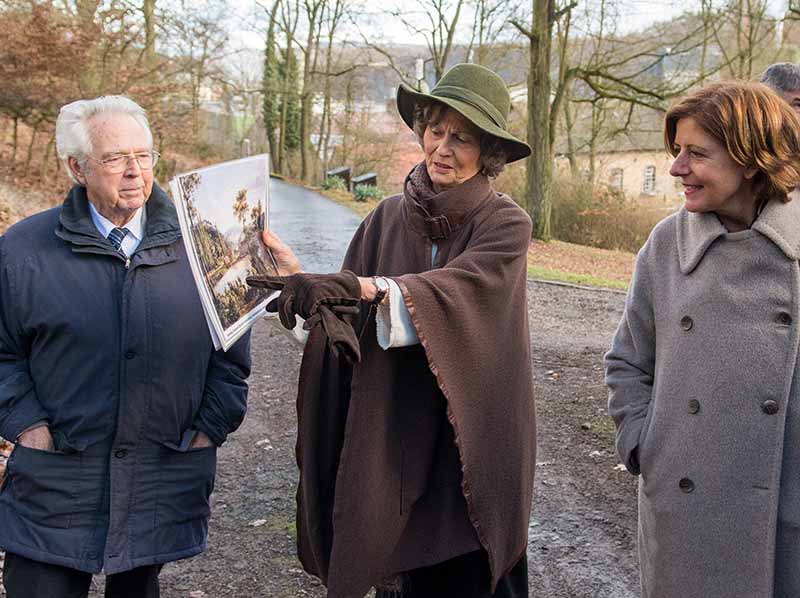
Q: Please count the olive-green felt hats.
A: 1